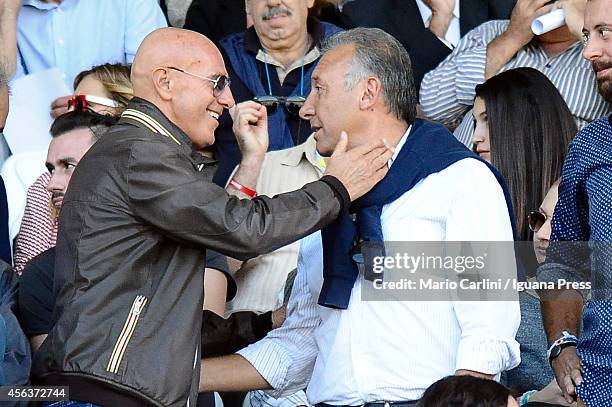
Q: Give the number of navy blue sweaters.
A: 1